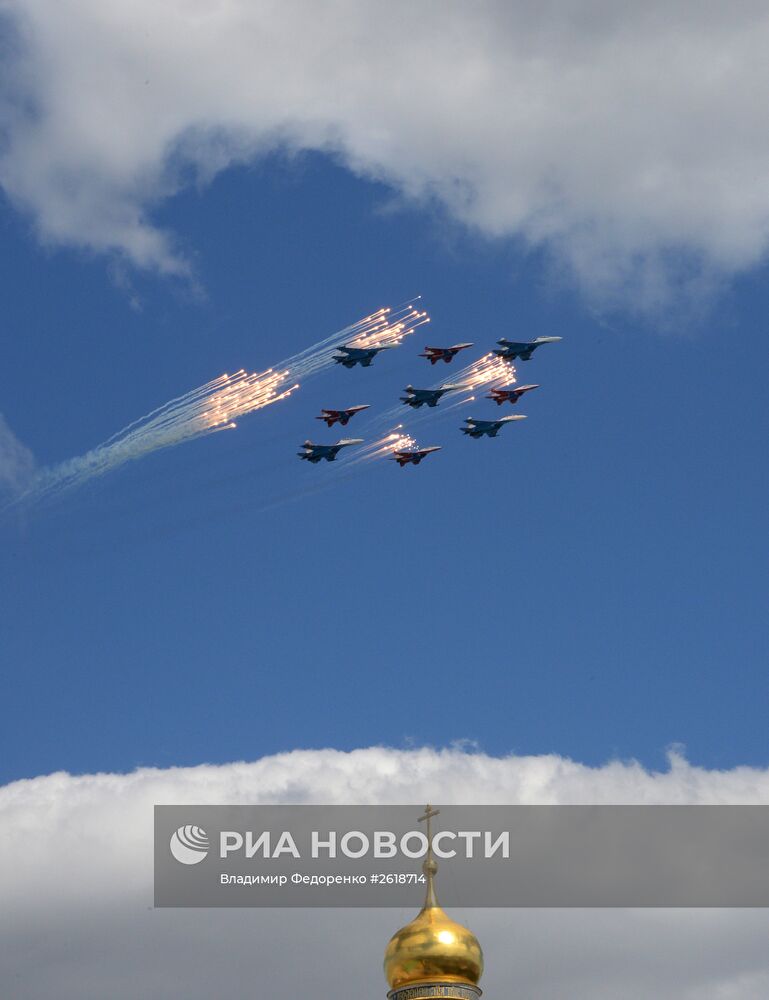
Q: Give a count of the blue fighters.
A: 5